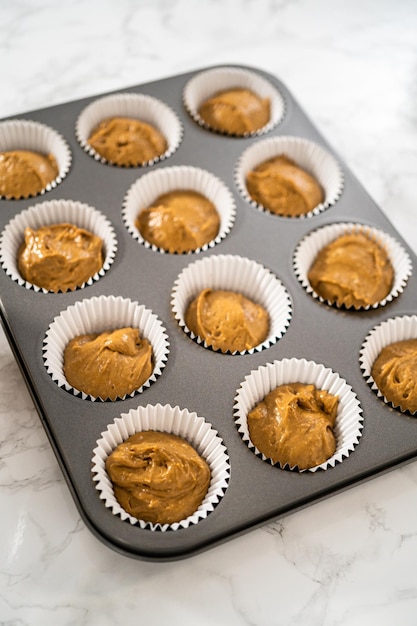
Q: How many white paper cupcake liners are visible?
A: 12